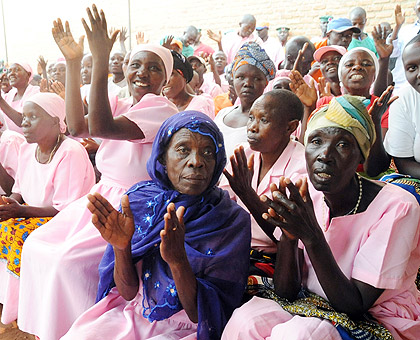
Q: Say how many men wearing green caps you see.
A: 2